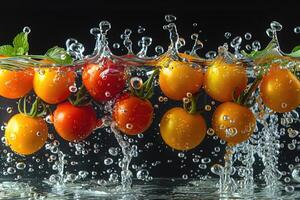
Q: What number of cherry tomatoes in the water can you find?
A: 11